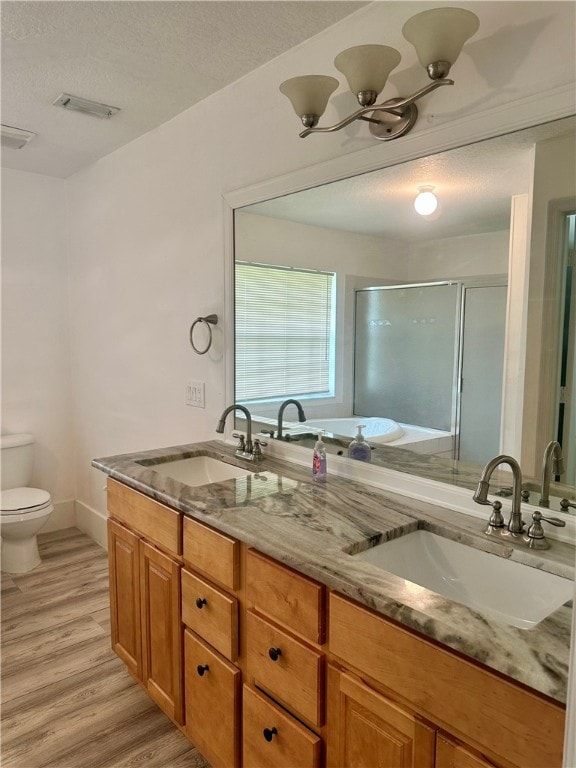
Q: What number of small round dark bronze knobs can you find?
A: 4